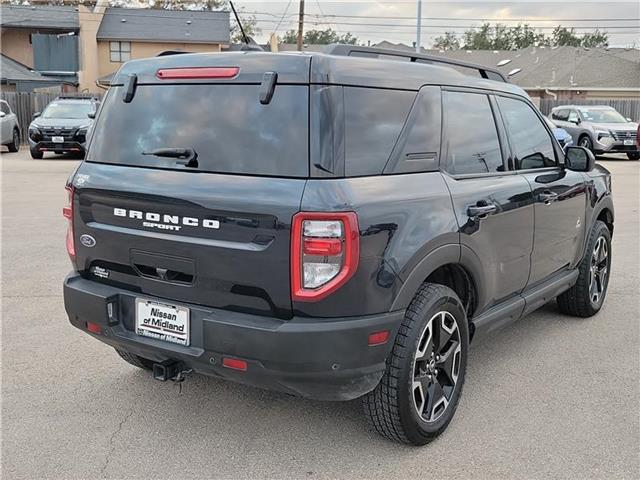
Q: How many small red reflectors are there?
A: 3